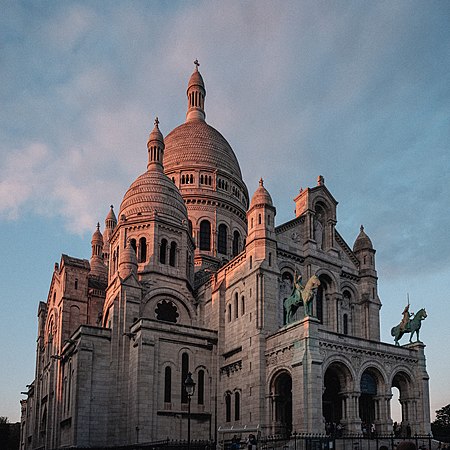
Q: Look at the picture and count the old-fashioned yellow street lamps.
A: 0